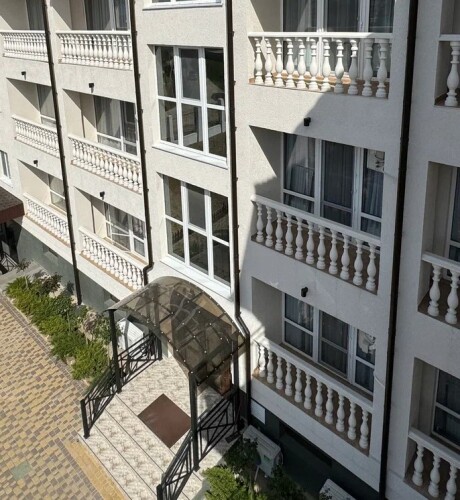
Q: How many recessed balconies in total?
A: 12